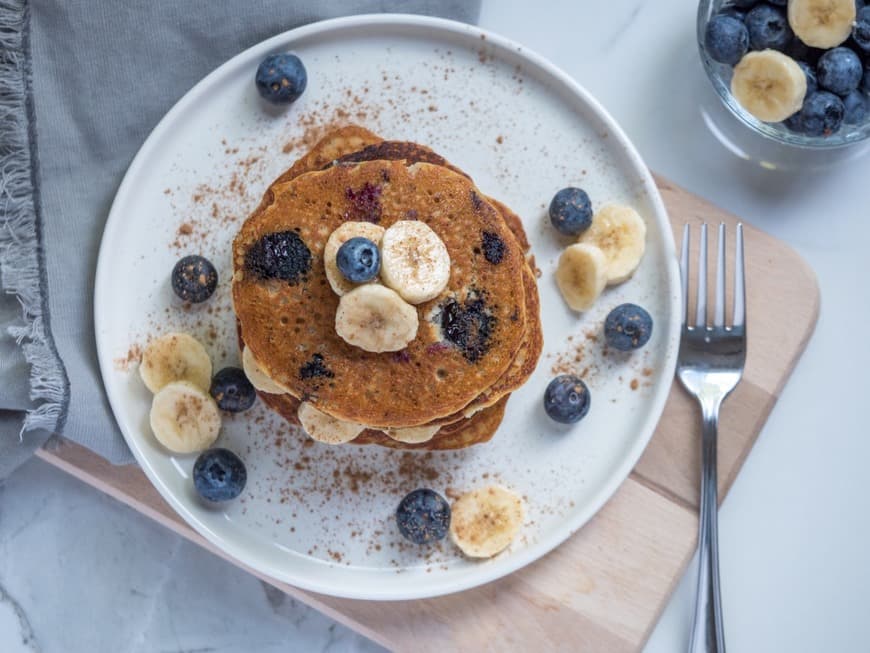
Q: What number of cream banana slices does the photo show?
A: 13